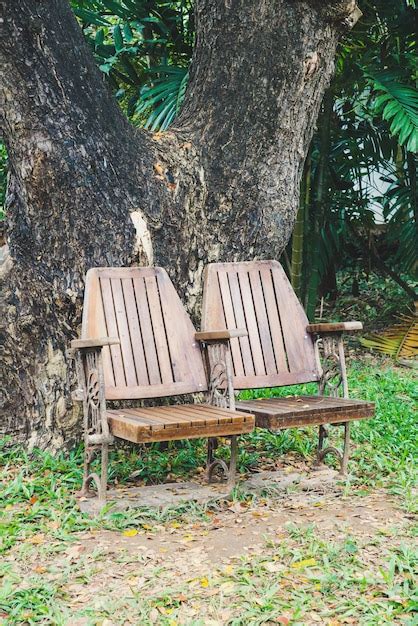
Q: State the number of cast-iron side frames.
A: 3